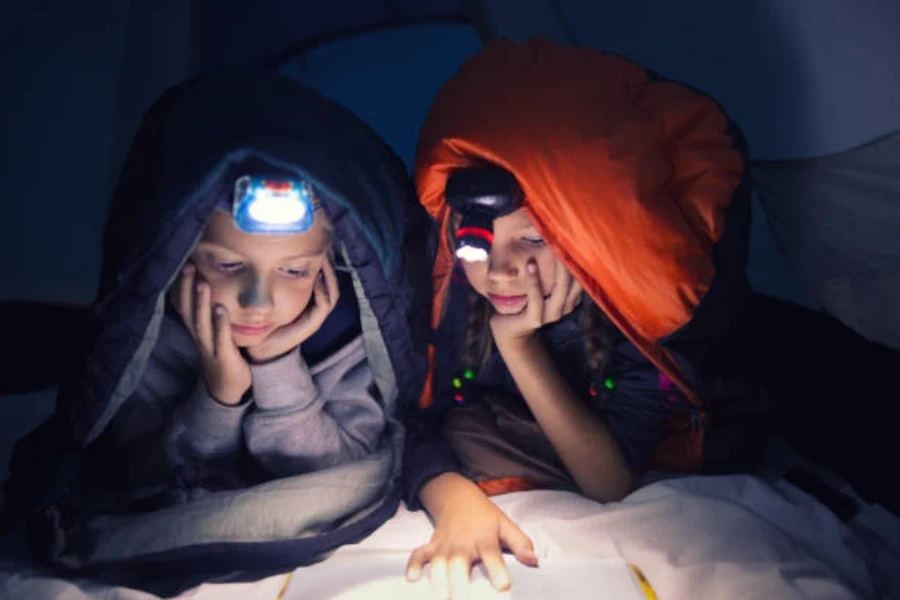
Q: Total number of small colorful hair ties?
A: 5